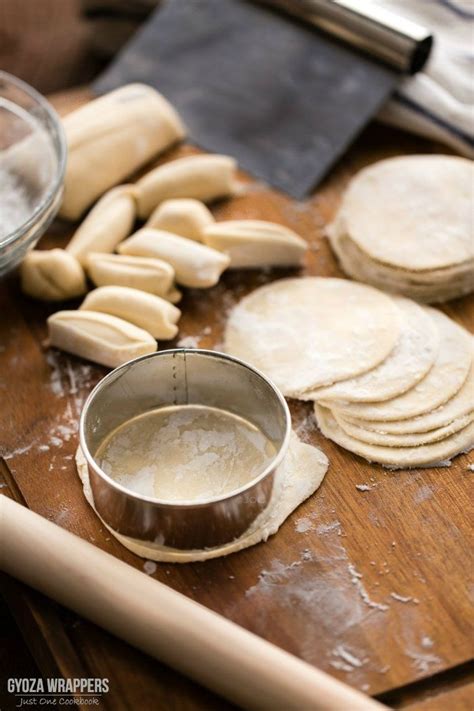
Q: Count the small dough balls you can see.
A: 9